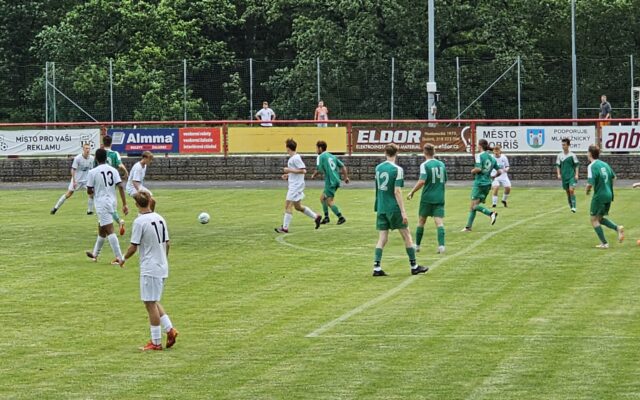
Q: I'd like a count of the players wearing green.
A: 7